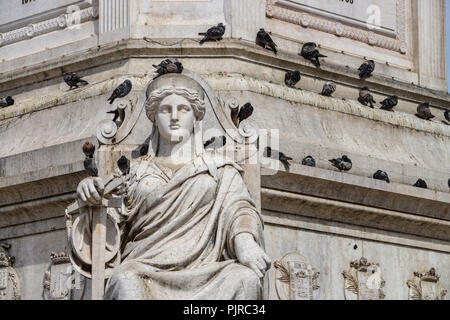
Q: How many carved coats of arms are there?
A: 5